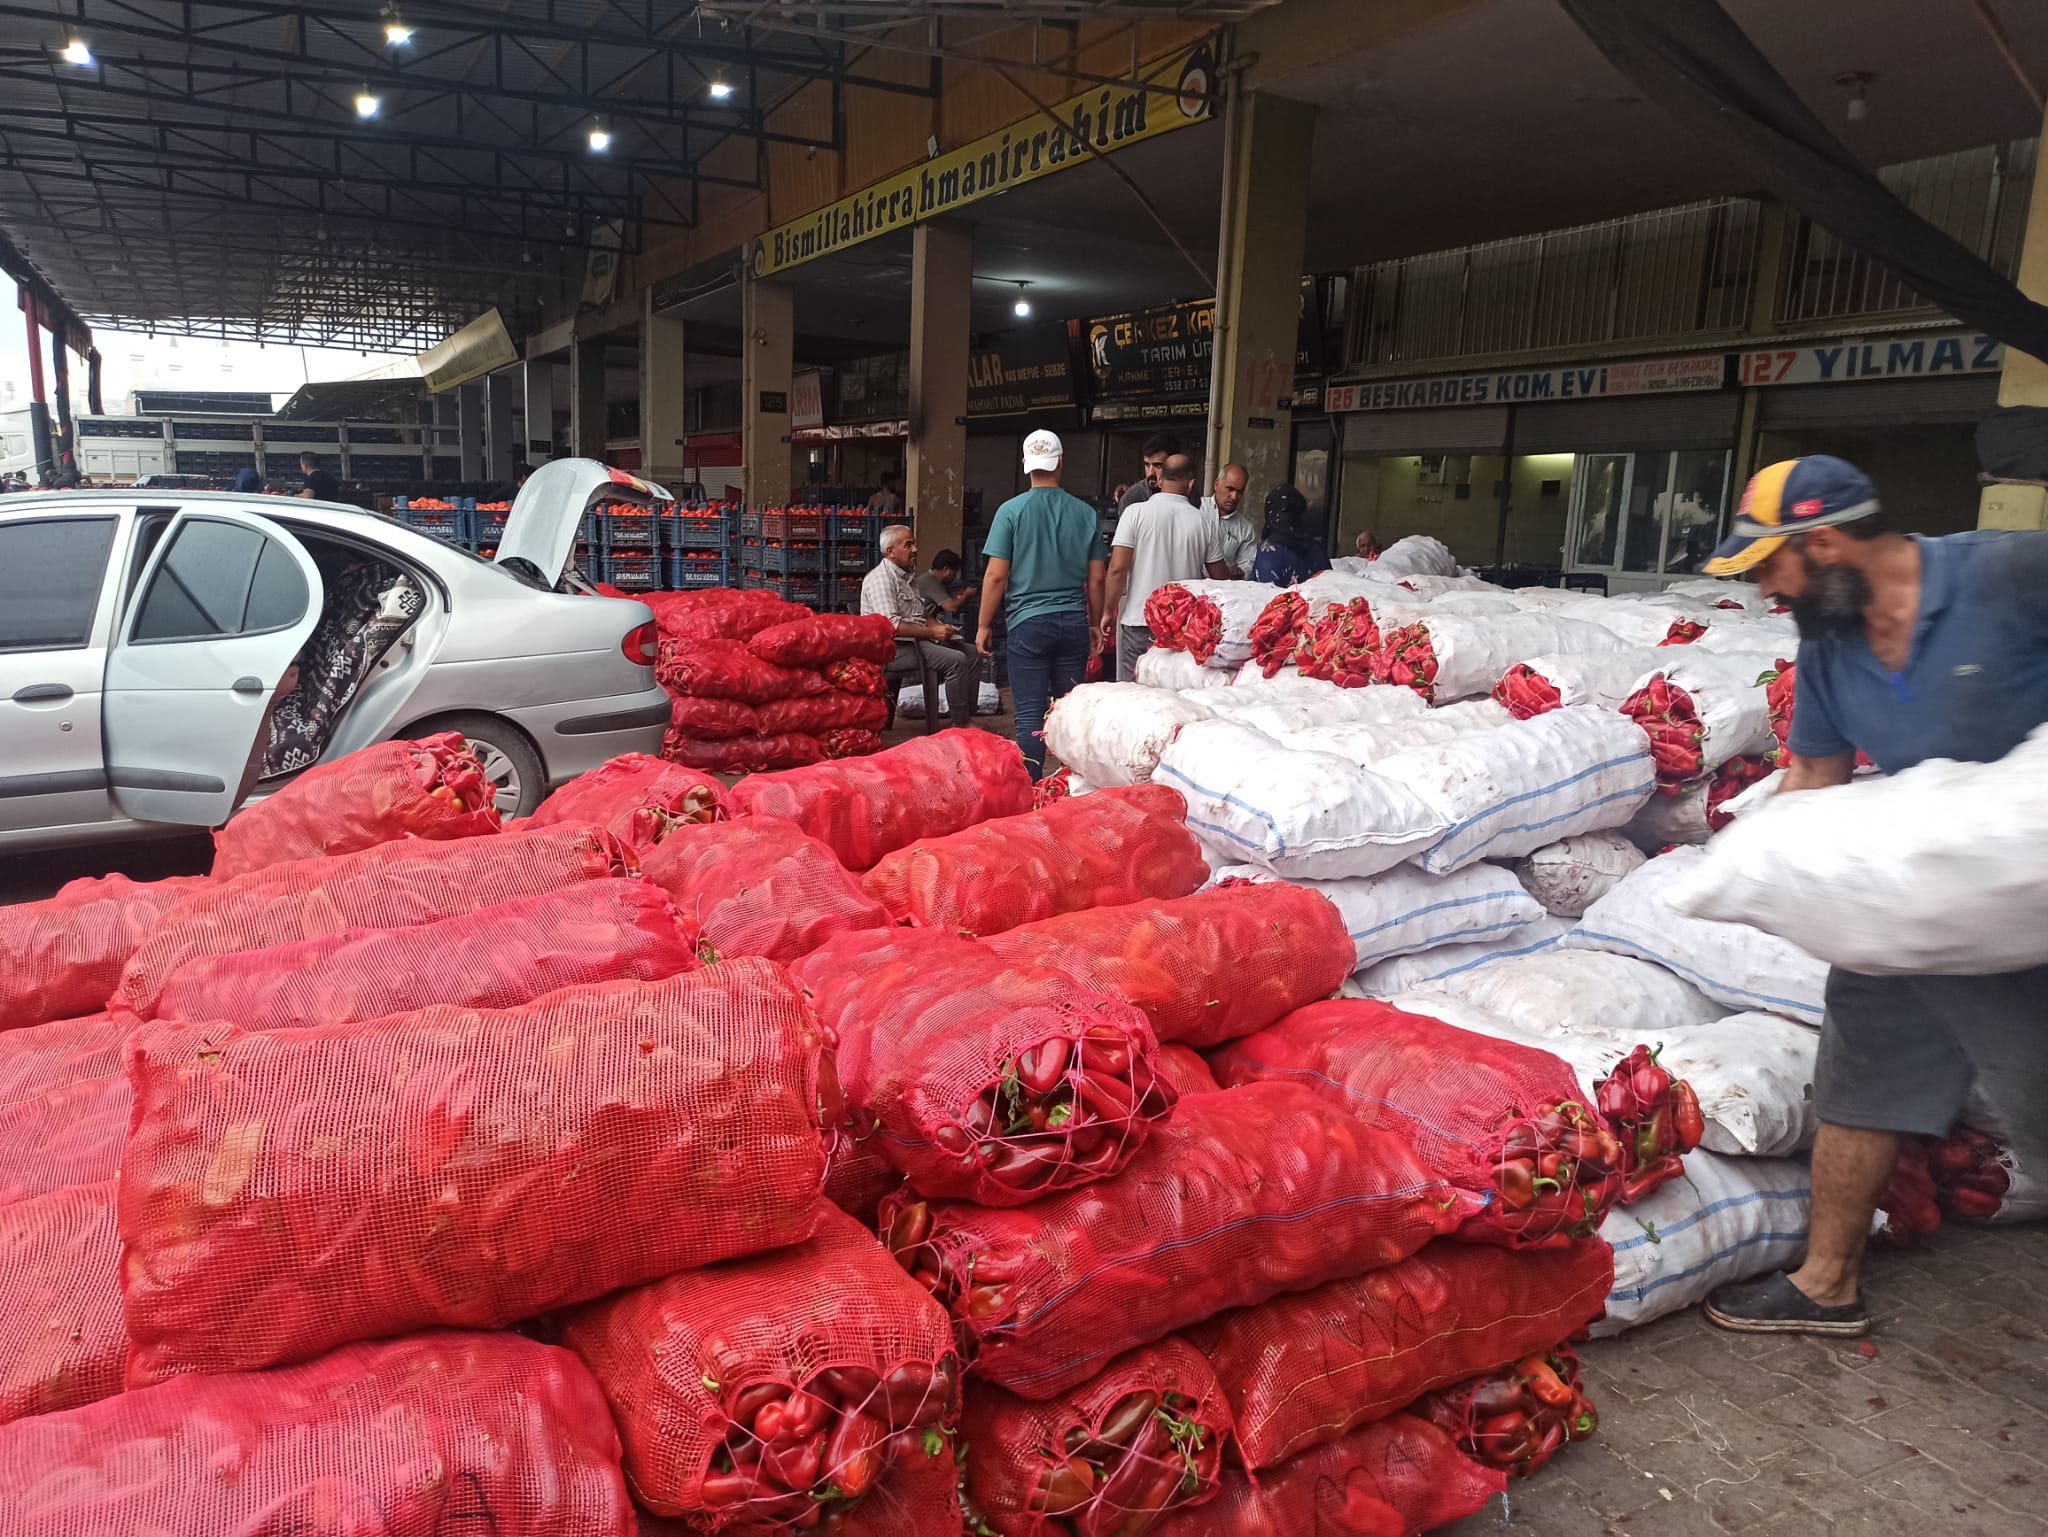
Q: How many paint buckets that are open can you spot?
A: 0